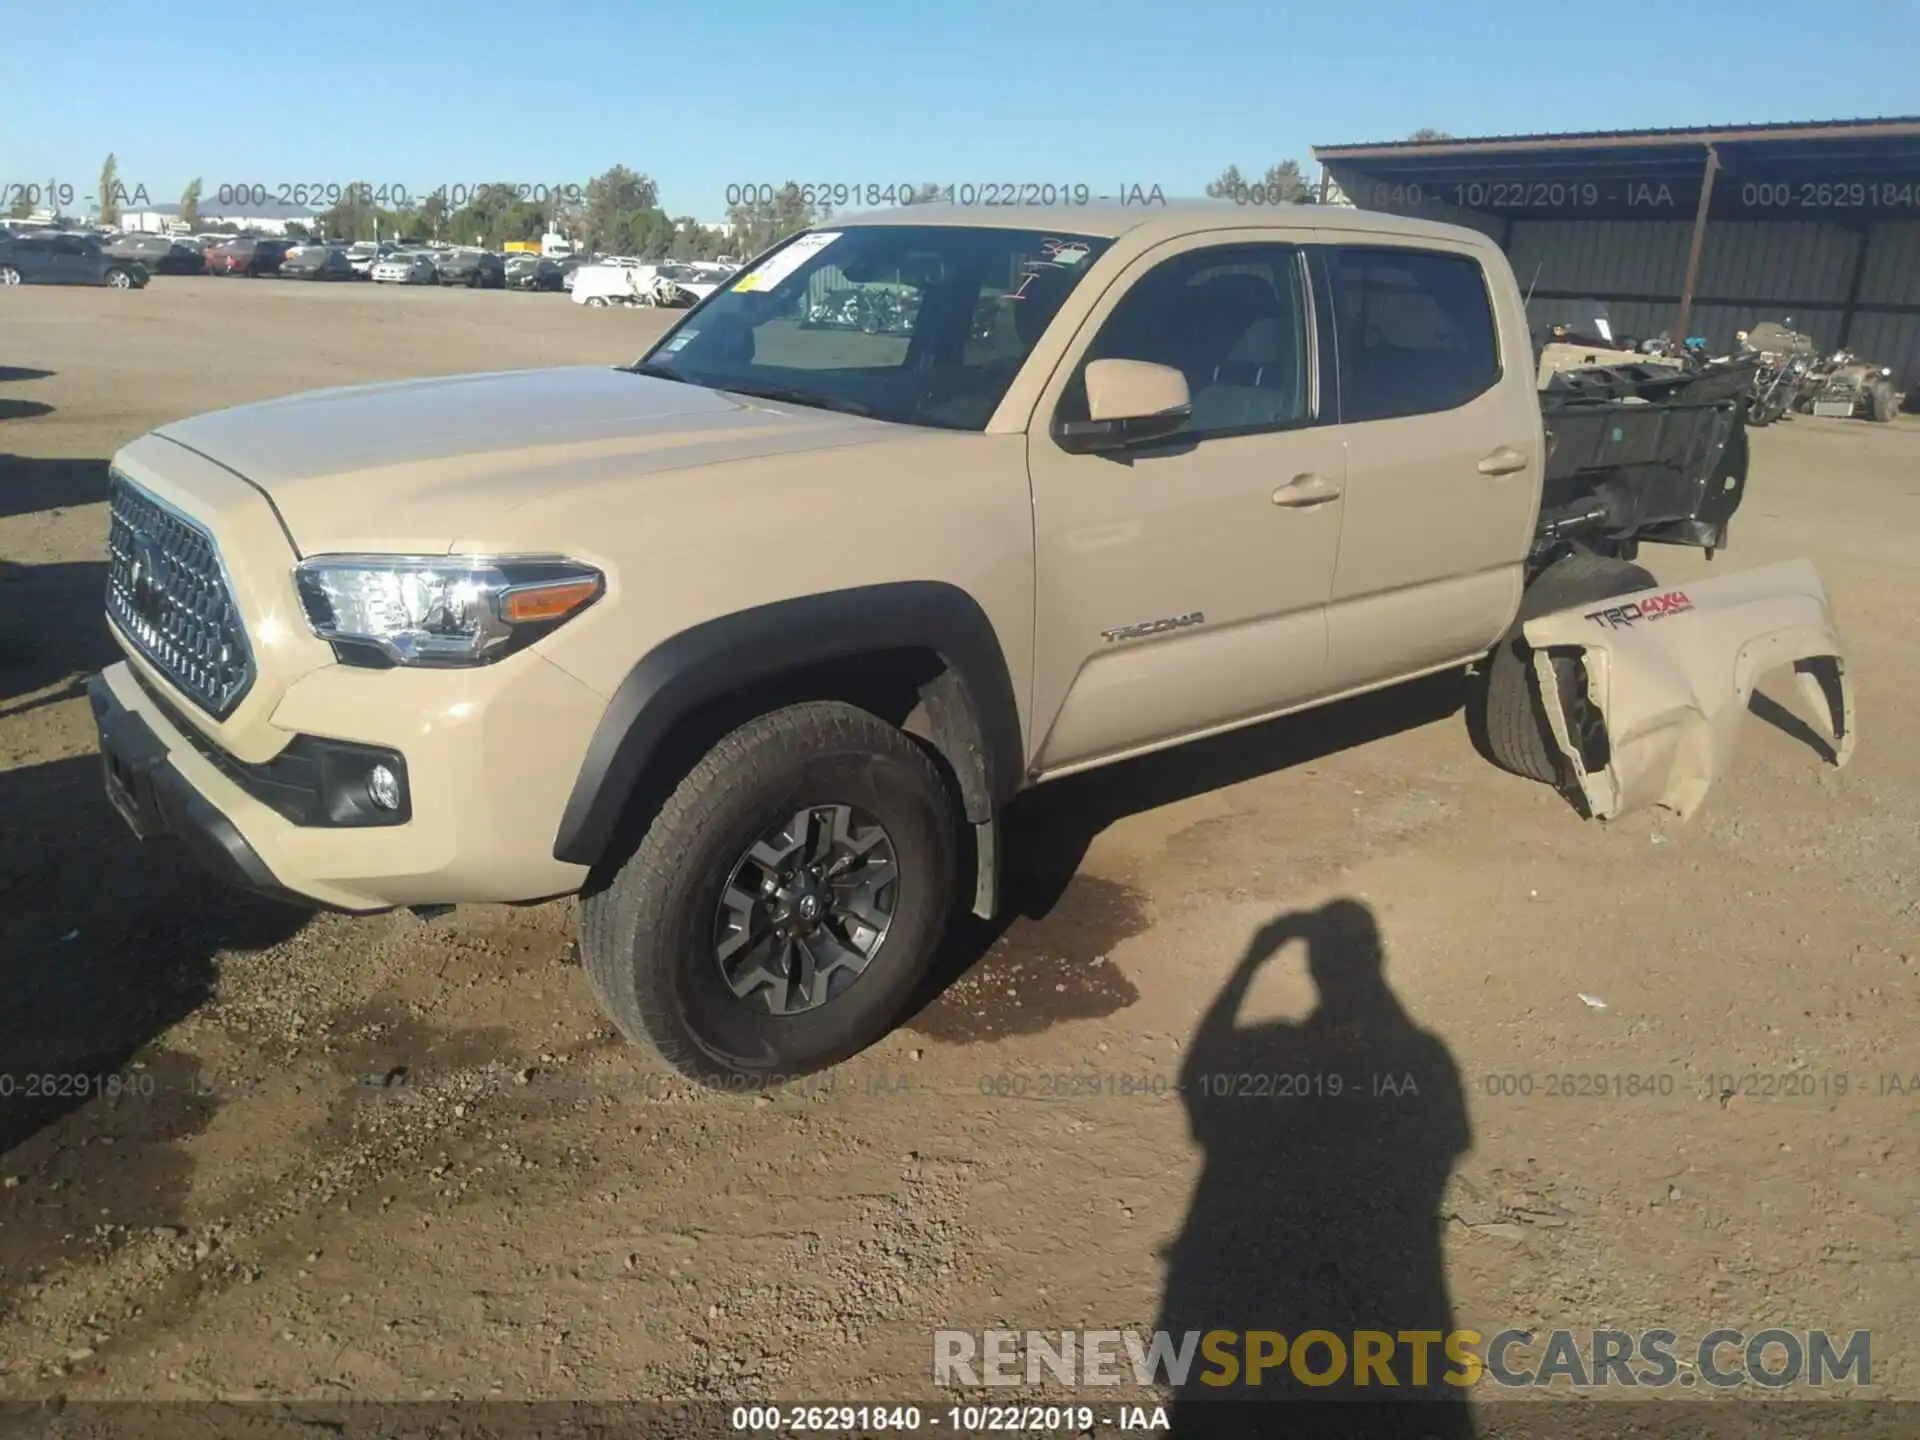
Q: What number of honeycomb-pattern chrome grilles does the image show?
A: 1